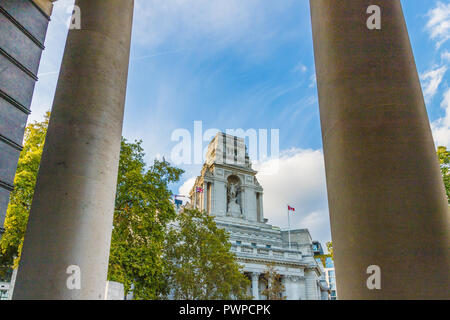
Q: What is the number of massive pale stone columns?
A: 2